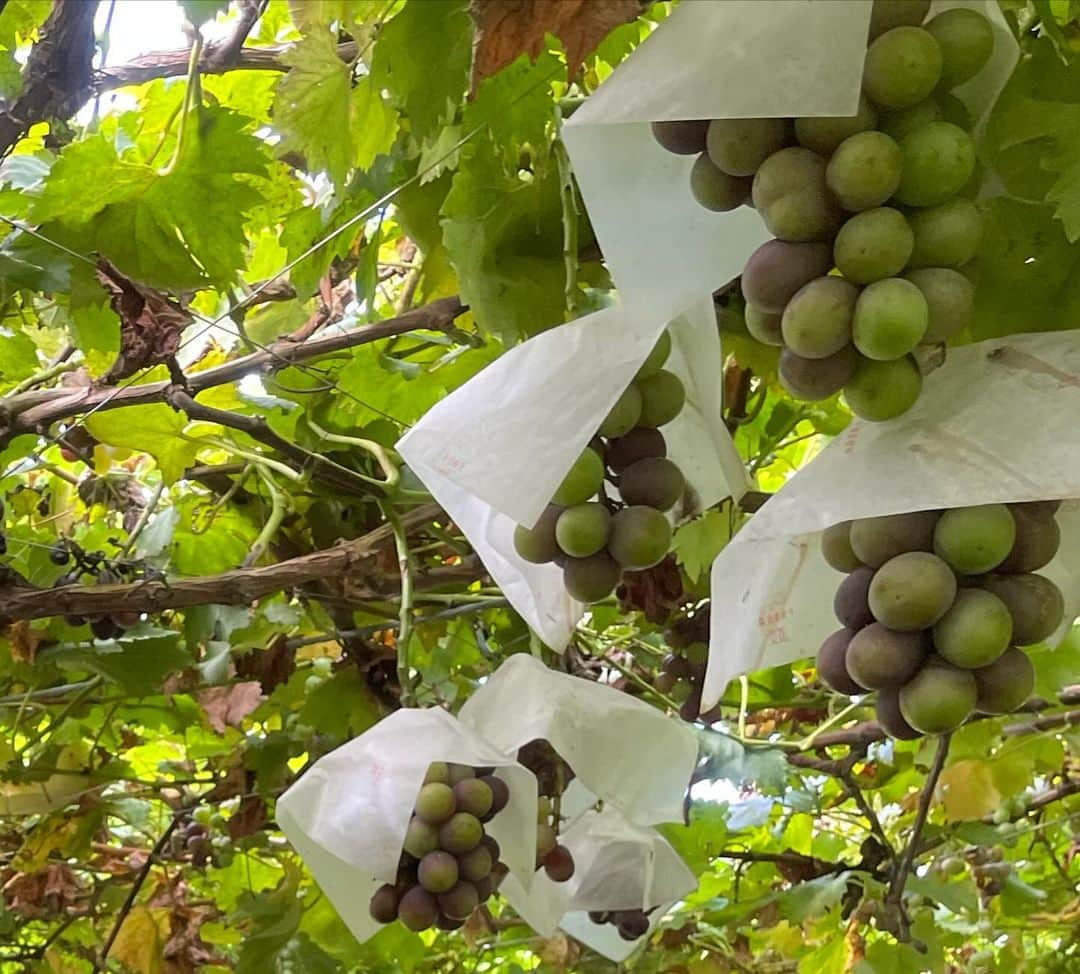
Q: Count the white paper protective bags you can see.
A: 6